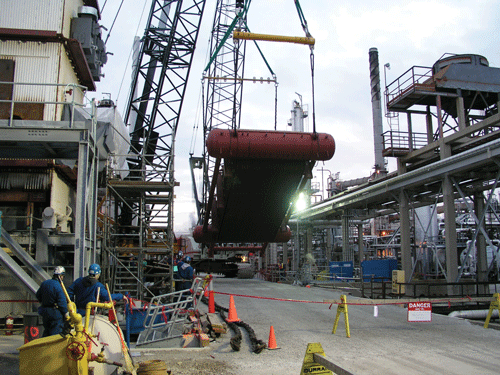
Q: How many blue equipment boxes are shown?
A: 2